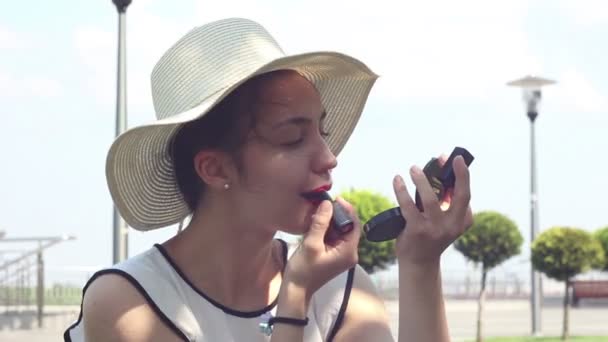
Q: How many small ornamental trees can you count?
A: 4